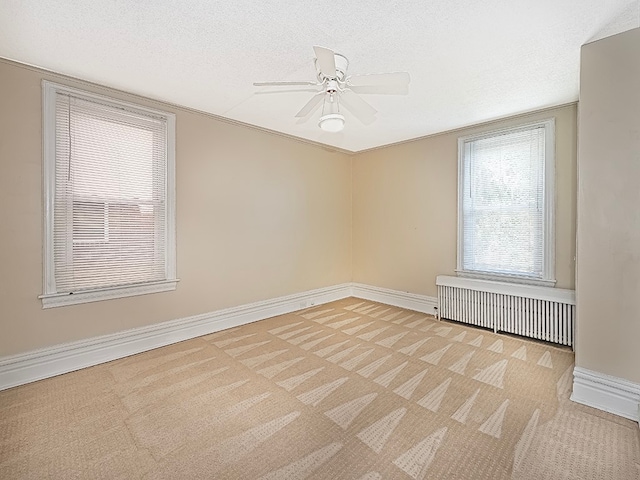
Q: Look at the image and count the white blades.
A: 5